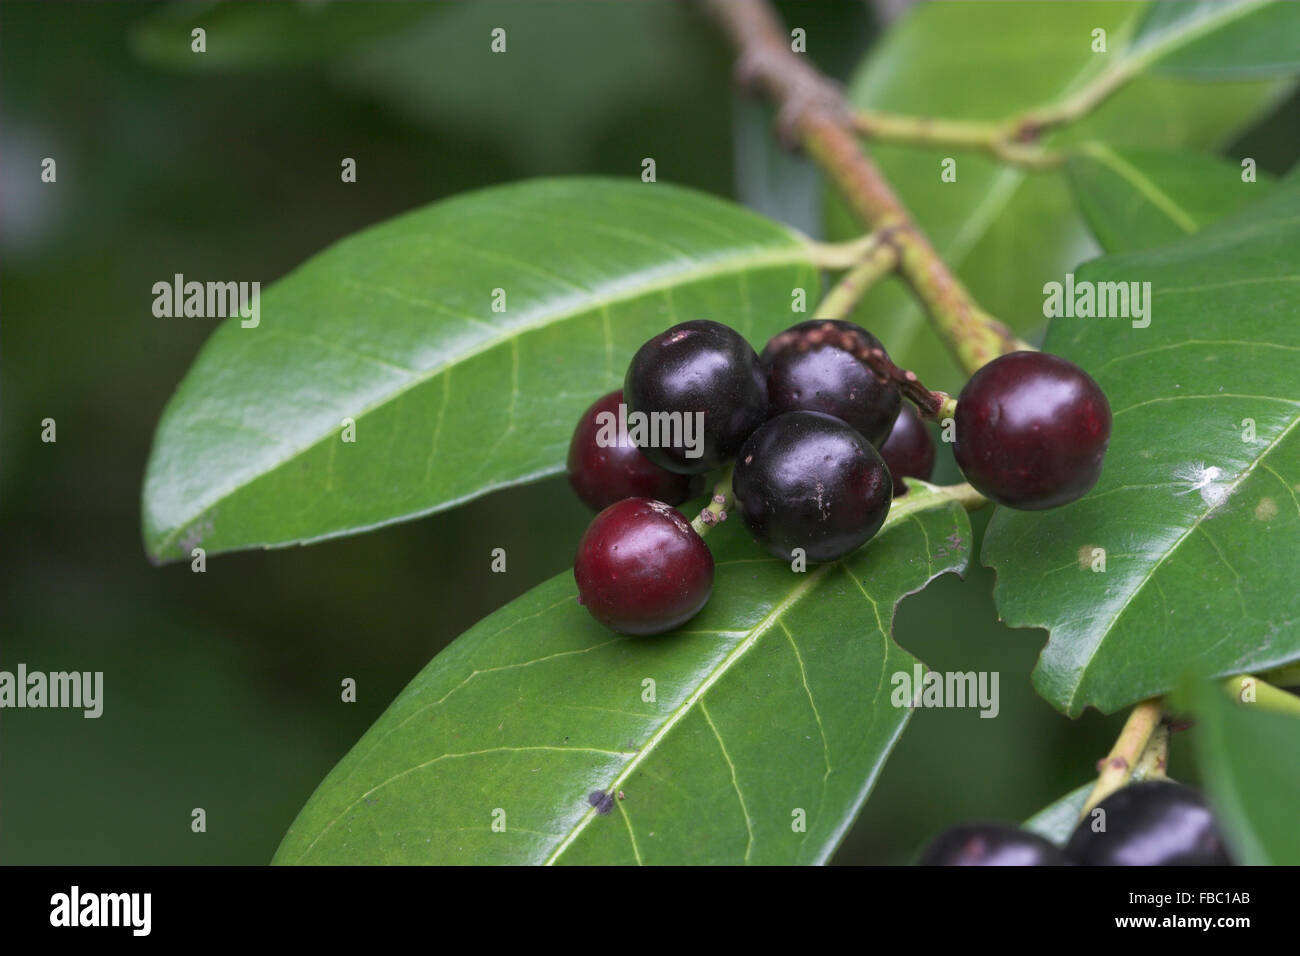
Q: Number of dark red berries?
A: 4